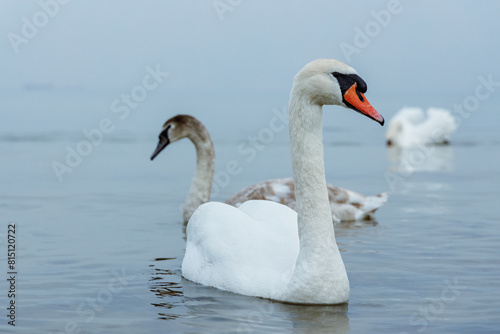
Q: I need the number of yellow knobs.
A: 0